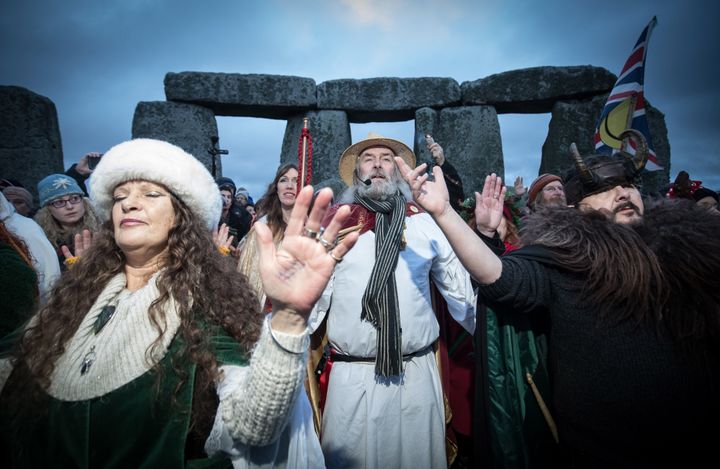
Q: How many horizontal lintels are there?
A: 3